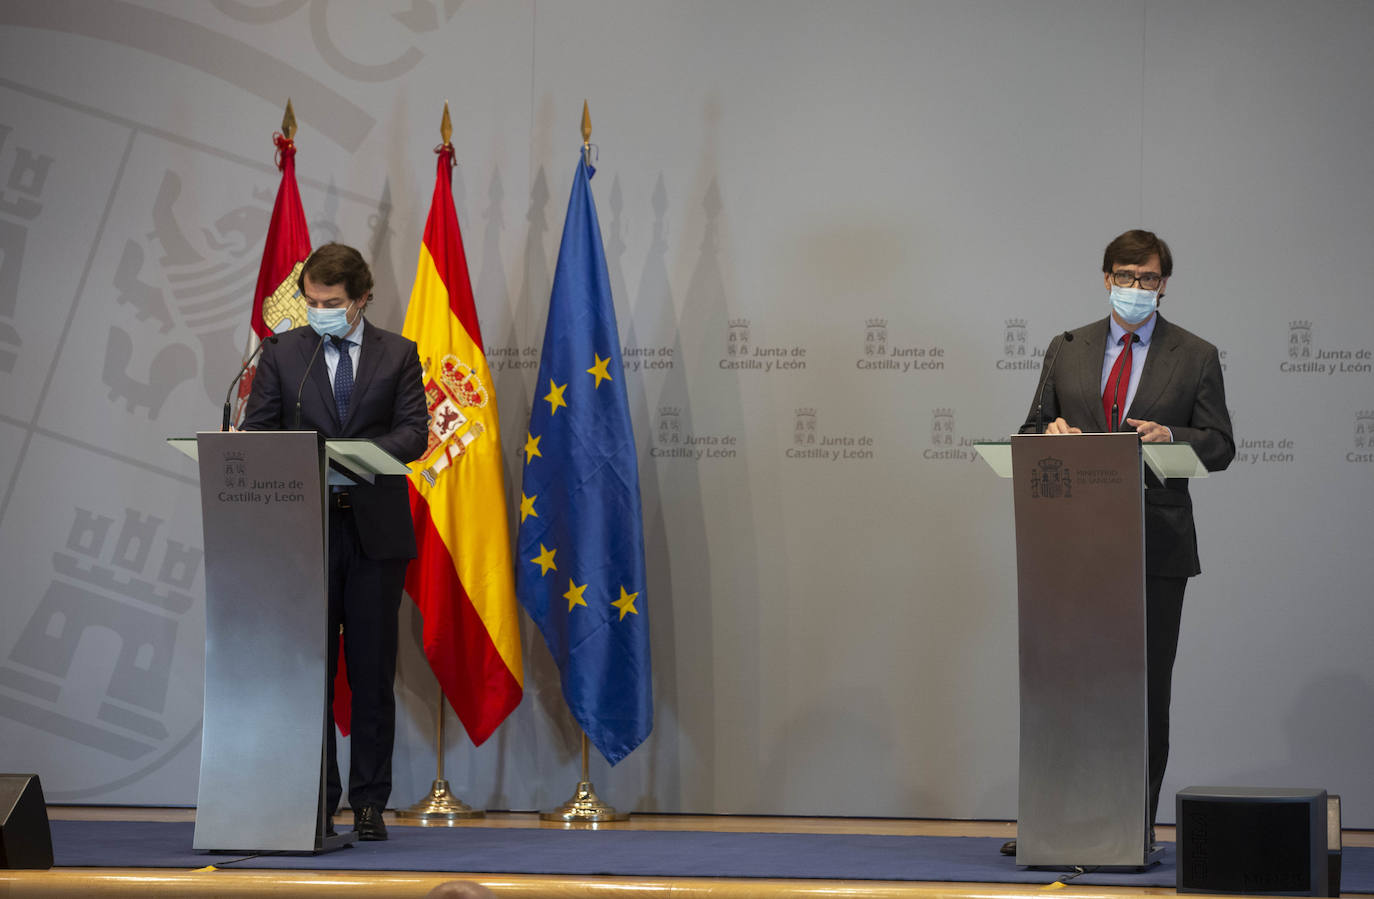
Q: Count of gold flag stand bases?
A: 2